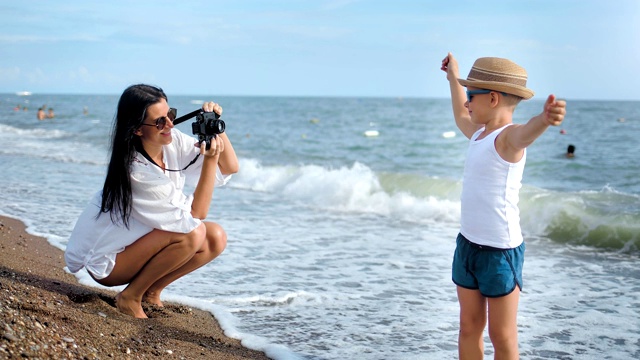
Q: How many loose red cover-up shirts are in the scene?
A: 0